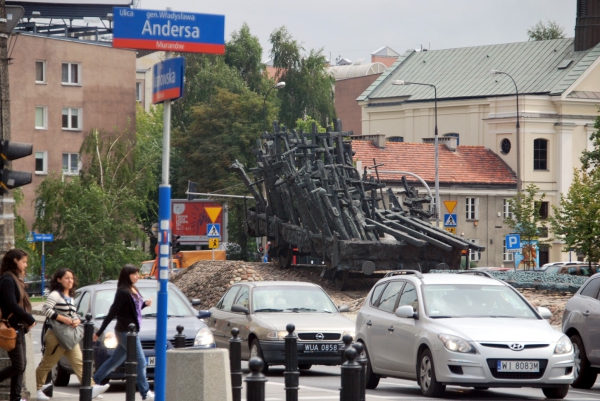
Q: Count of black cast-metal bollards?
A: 9